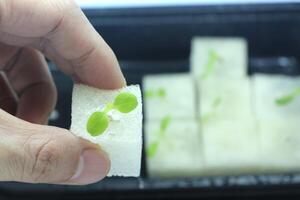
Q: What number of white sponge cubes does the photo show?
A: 8